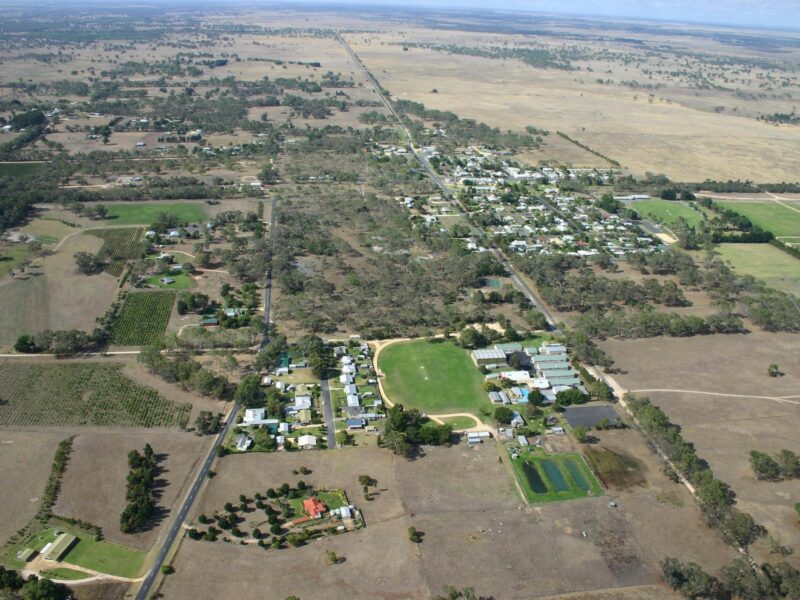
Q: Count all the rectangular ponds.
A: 3